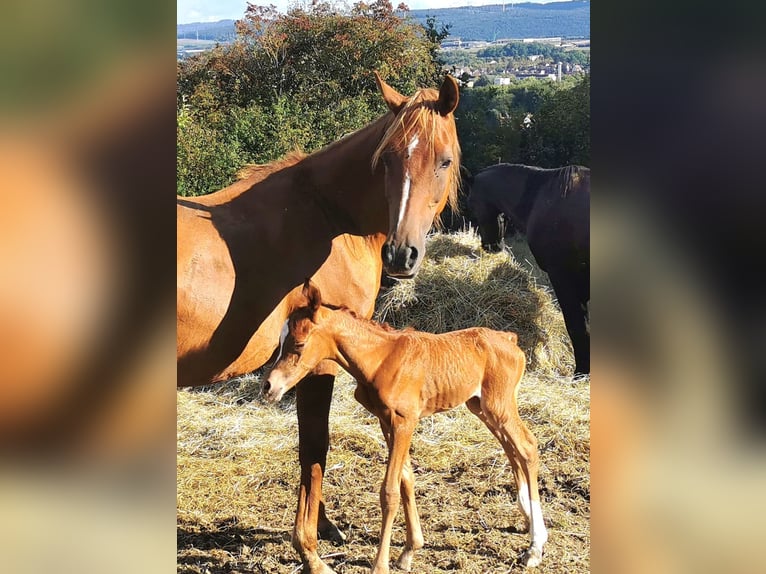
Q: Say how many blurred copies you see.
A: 2